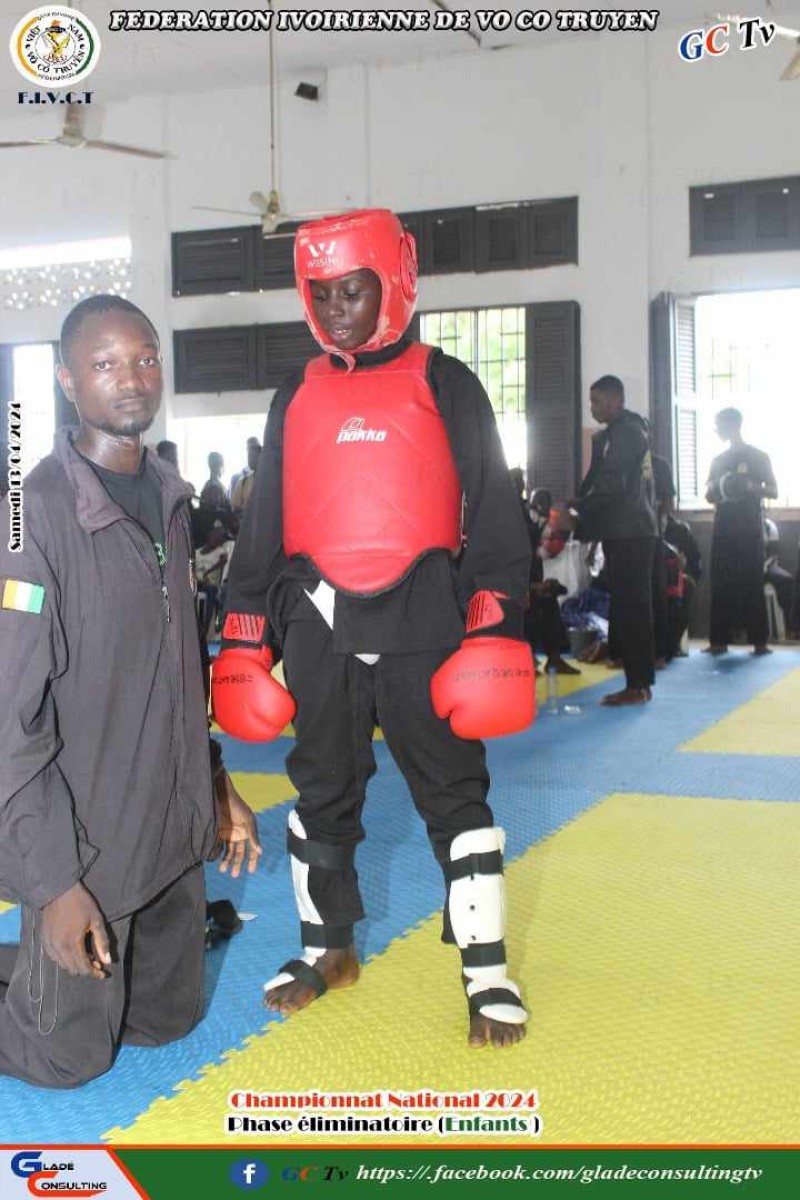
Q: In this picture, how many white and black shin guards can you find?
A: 2